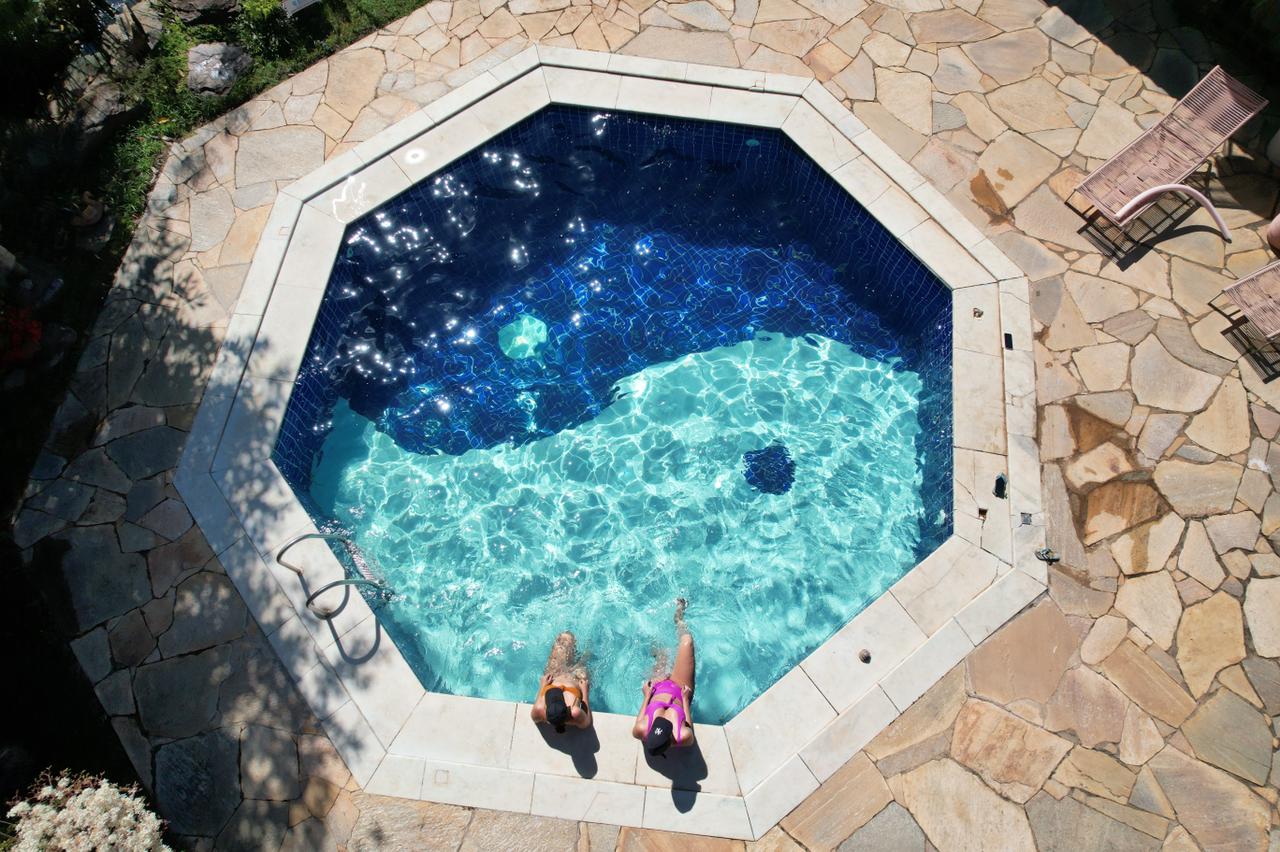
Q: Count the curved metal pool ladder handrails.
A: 2